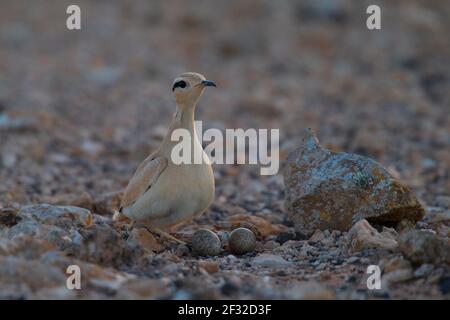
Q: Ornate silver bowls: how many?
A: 0